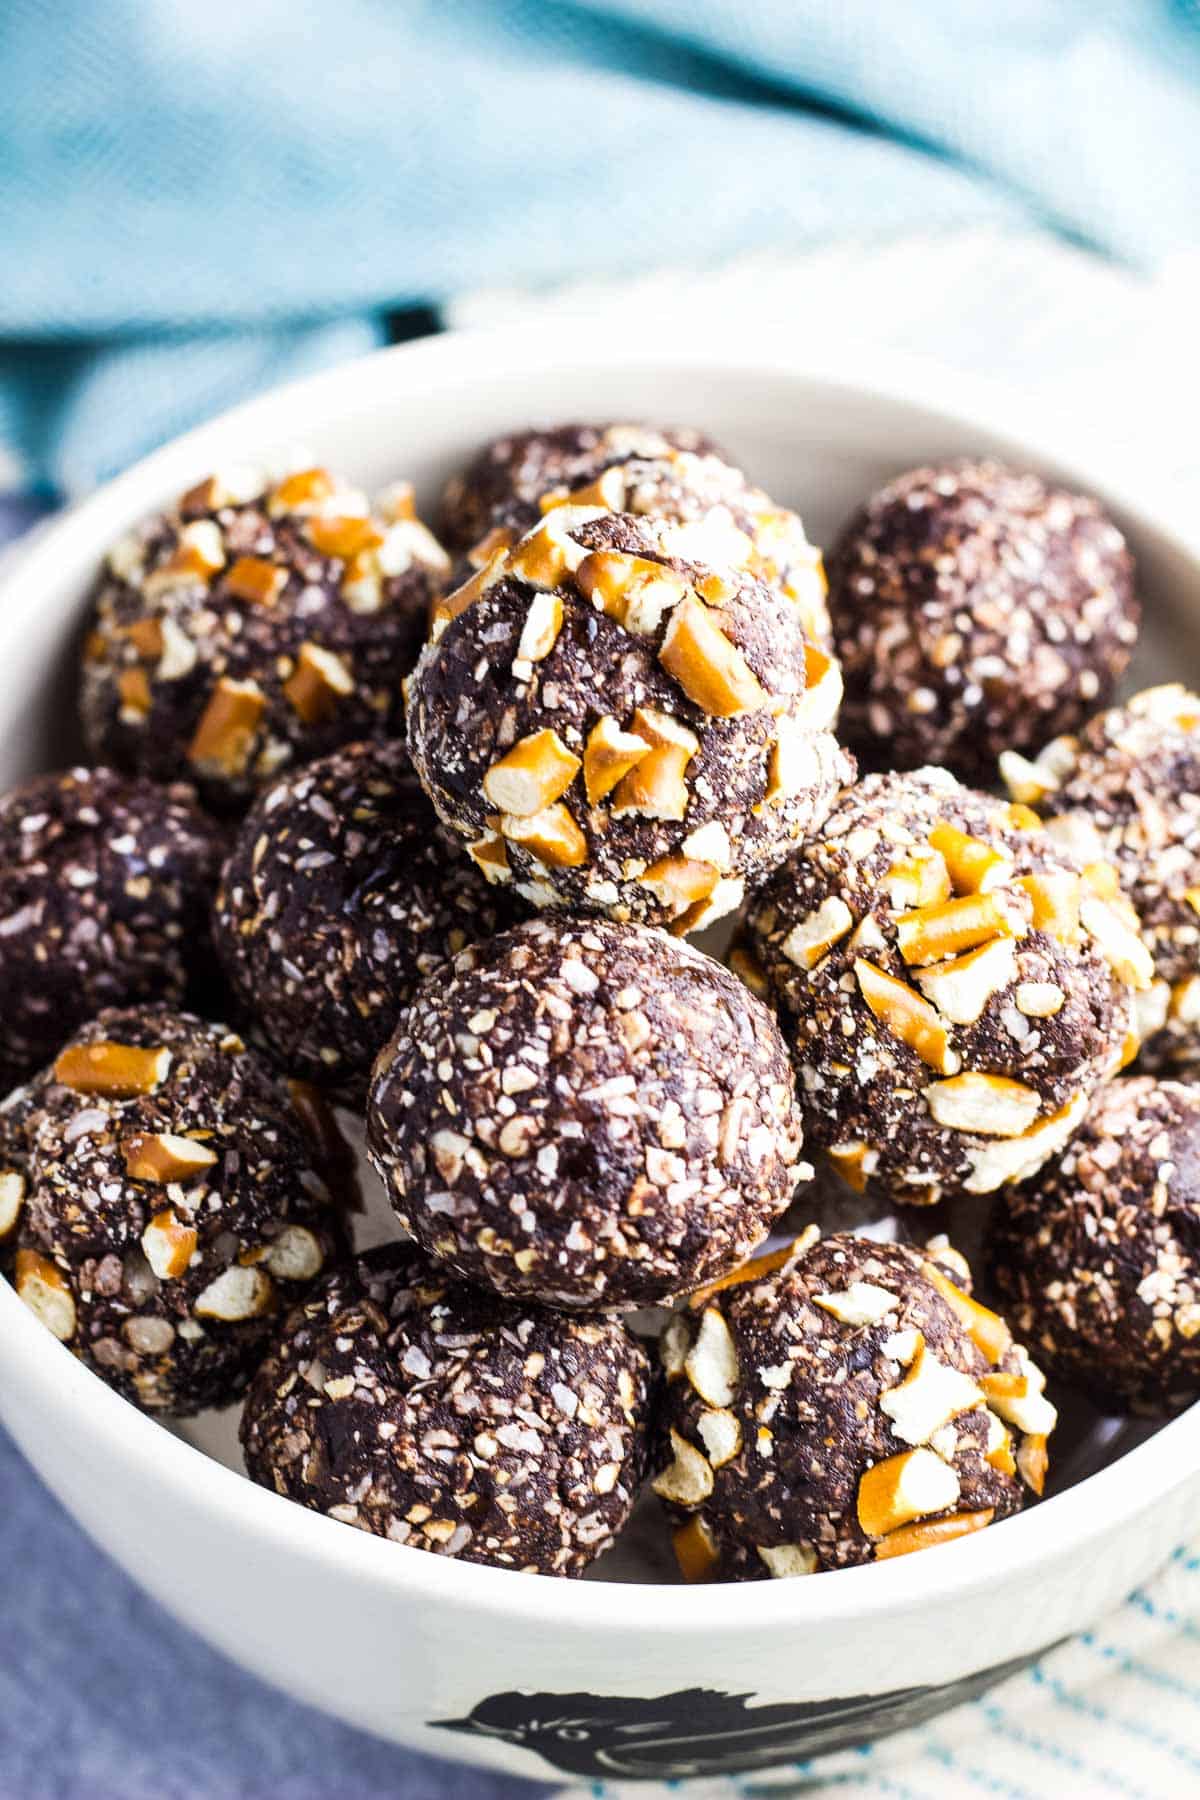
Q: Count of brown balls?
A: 14